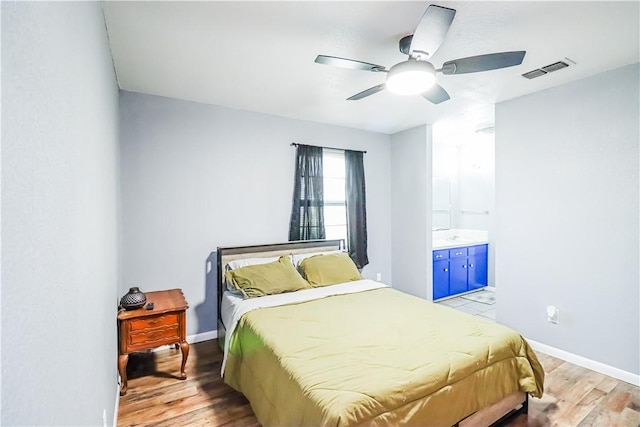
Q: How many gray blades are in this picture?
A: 5